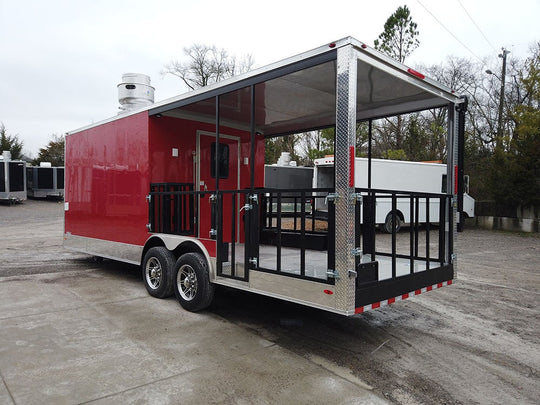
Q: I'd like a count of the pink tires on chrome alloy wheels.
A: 0